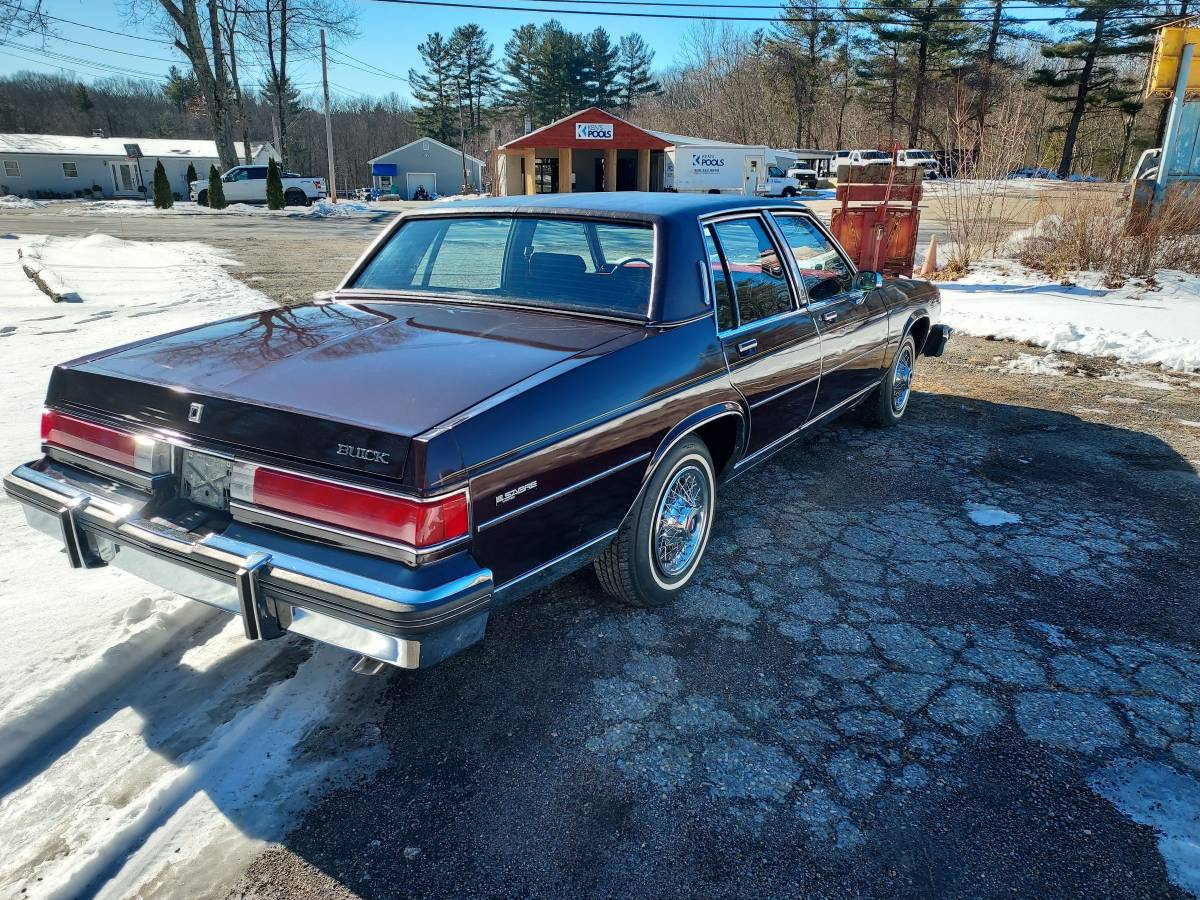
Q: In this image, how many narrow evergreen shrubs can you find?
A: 4